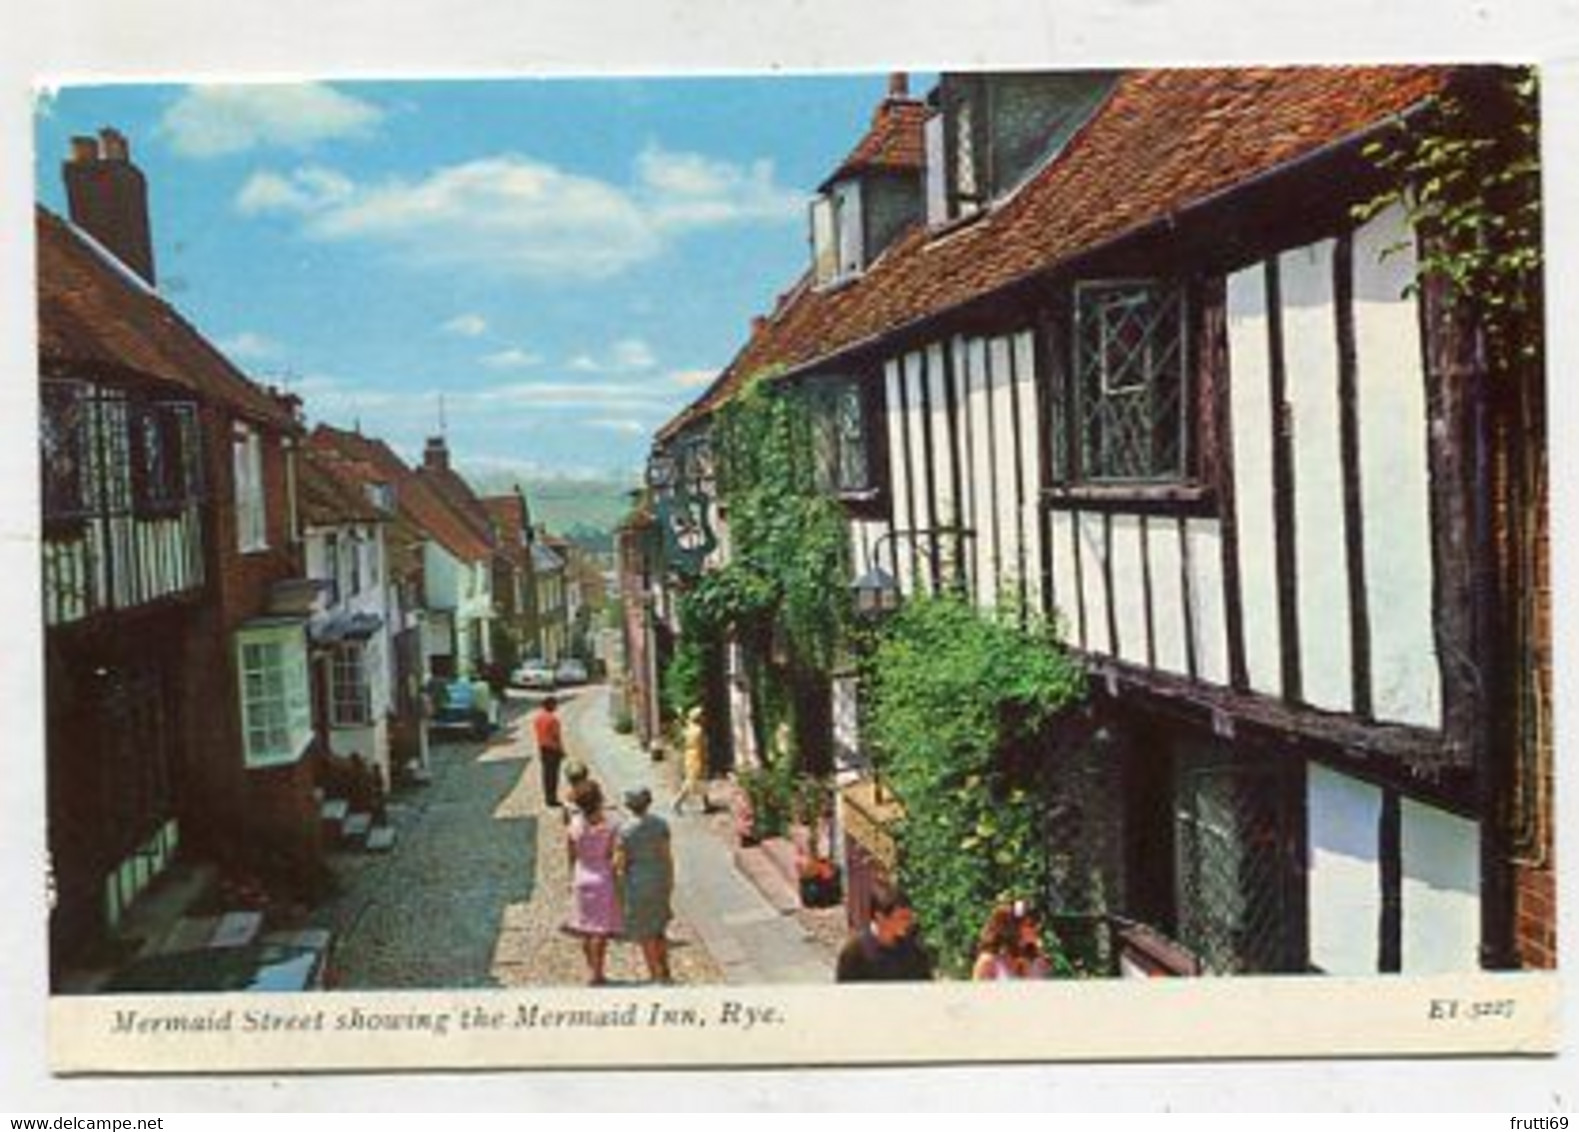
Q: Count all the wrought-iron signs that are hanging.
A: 1